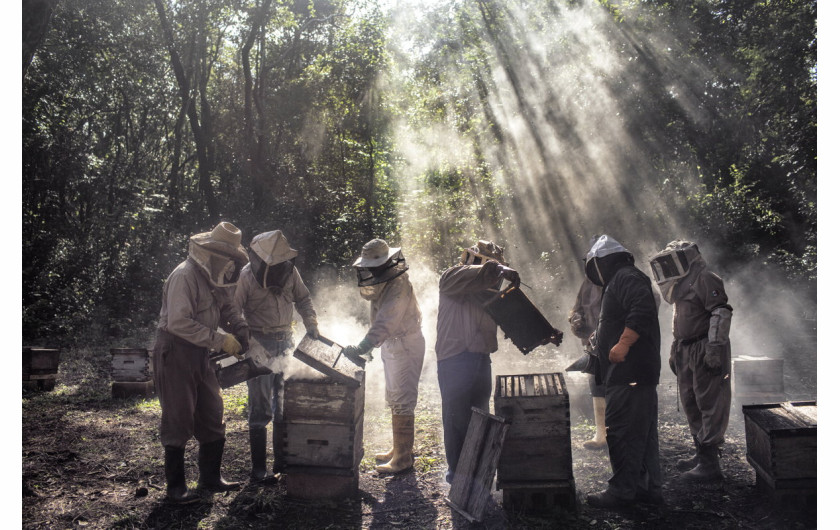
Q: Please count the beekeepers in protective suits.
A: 7